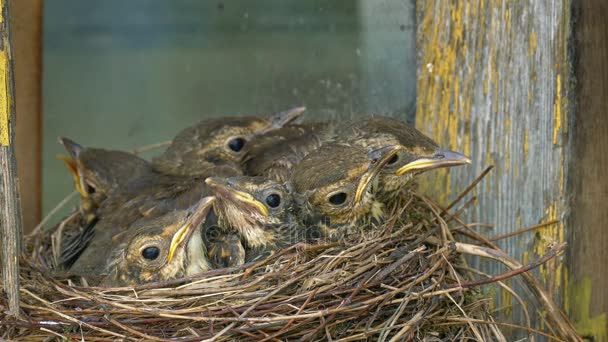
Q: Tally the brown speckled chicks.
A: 6